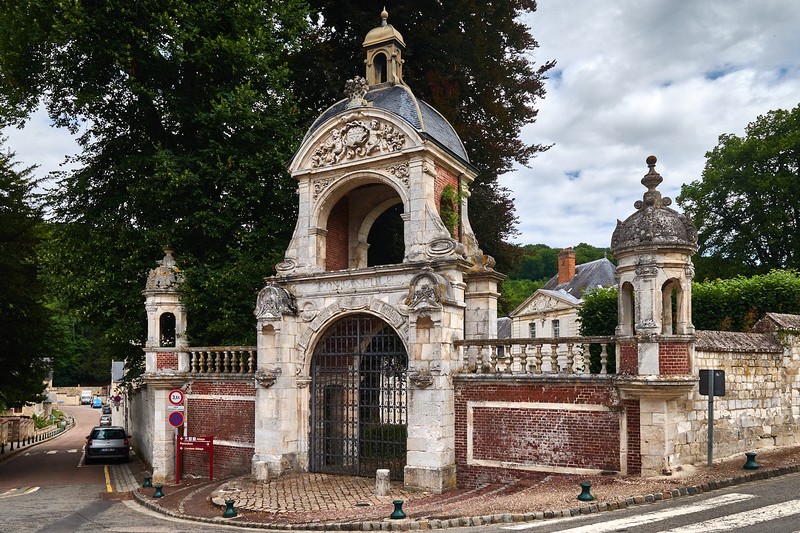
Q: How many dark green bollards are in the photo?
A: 6